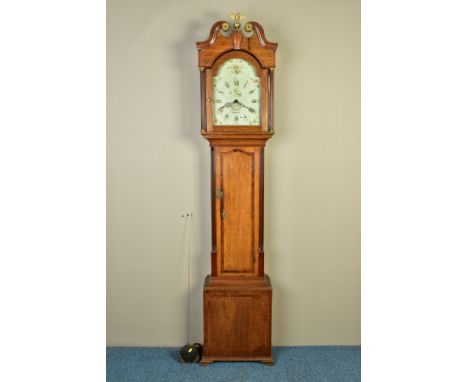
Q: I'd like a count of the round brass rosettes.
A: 2